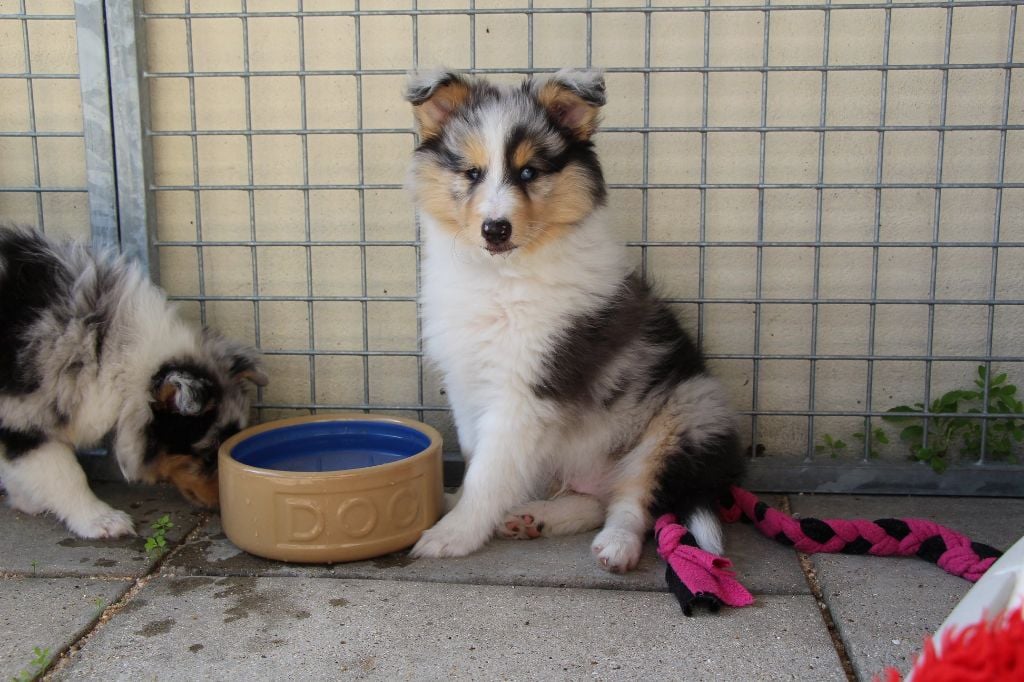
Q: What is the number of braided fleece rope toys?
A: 1